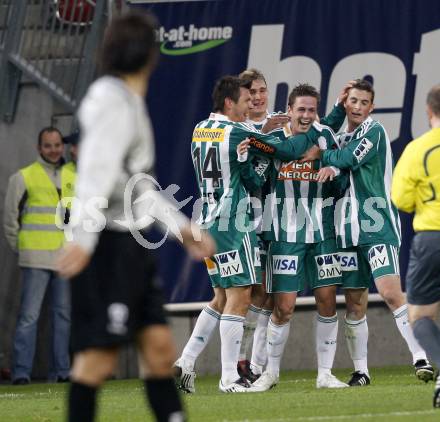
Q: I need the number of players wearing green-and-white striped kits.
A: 4